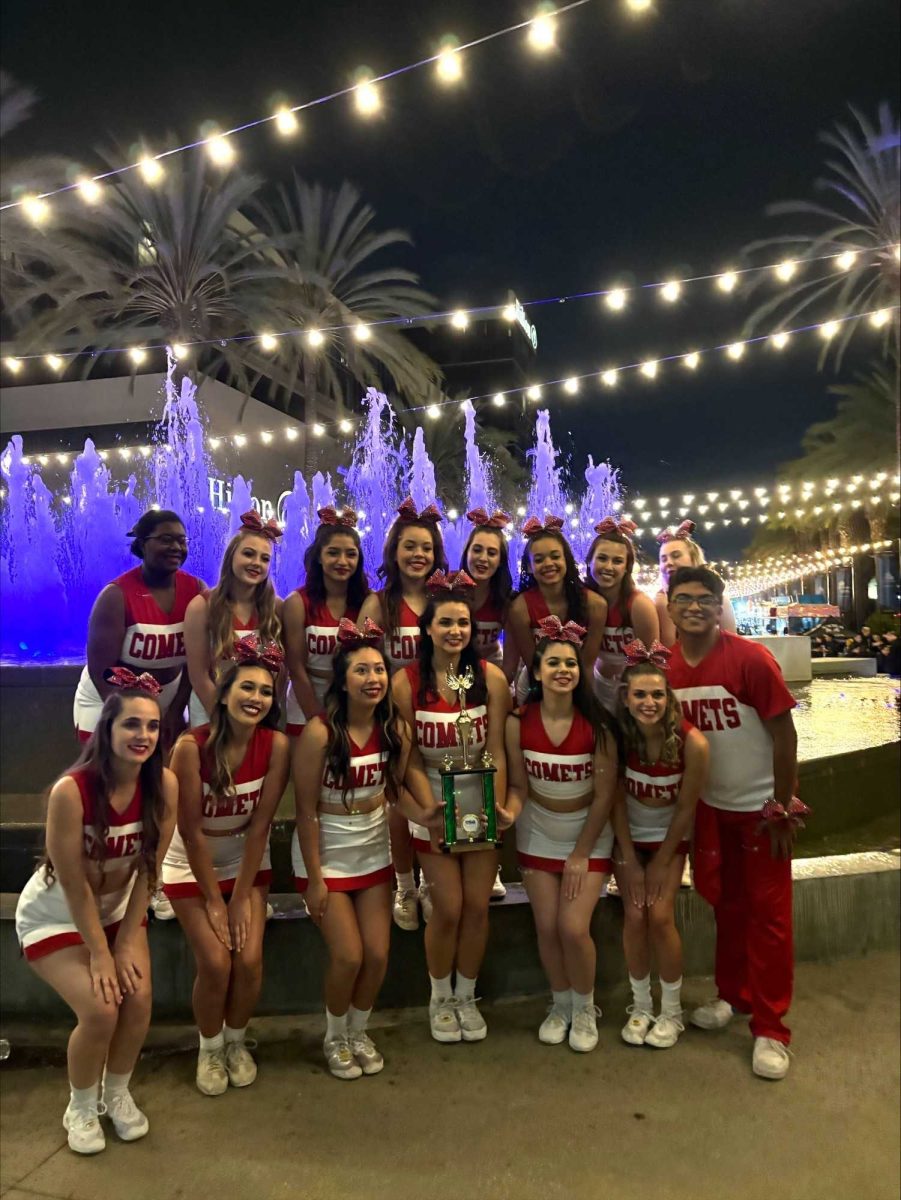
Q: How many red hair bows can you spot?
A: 14